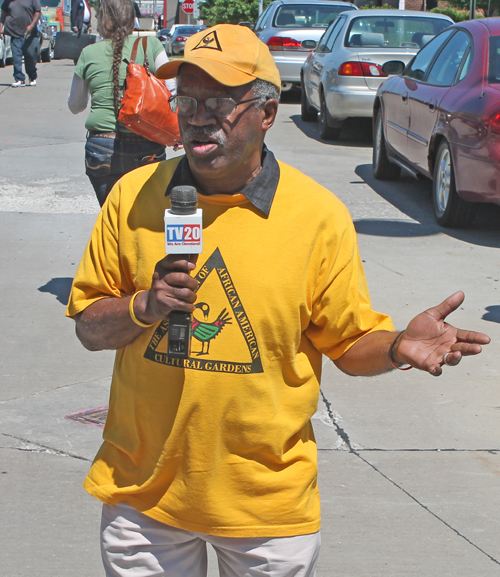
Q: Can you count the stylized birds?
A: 2